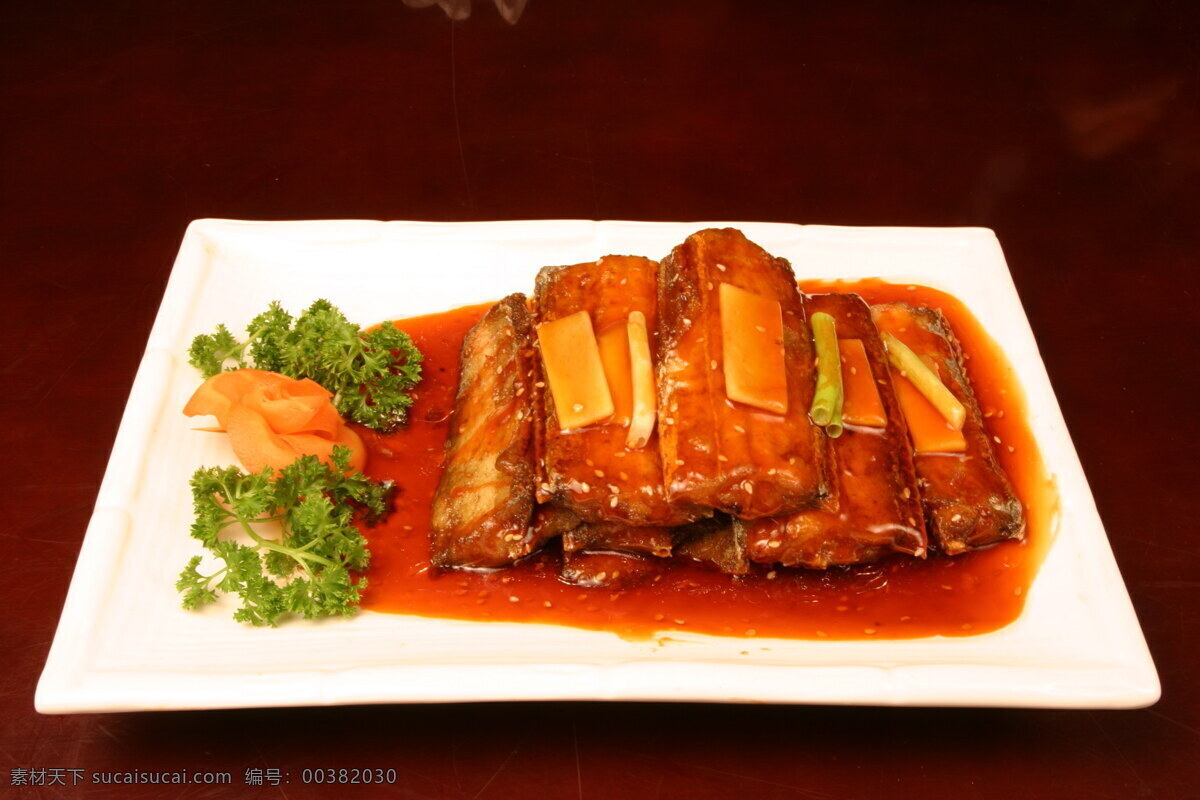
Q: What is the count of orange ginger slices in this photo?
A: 5